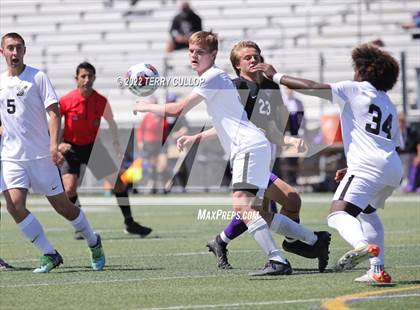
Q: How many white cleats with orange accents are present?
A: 2